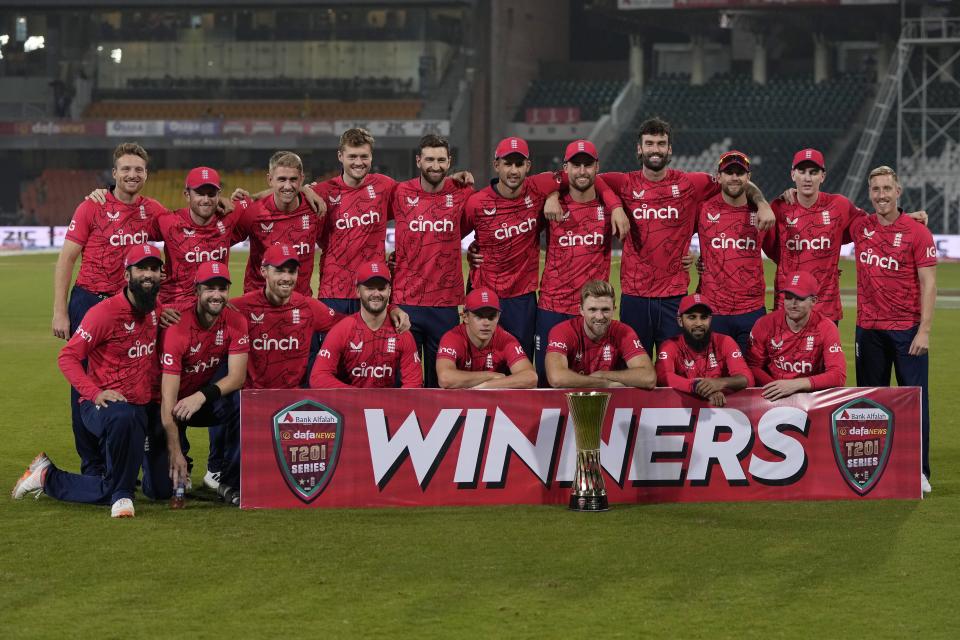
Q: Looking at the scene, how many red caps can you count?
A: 12